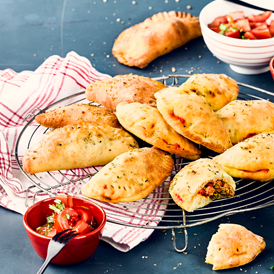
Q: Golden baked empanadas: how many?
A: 11